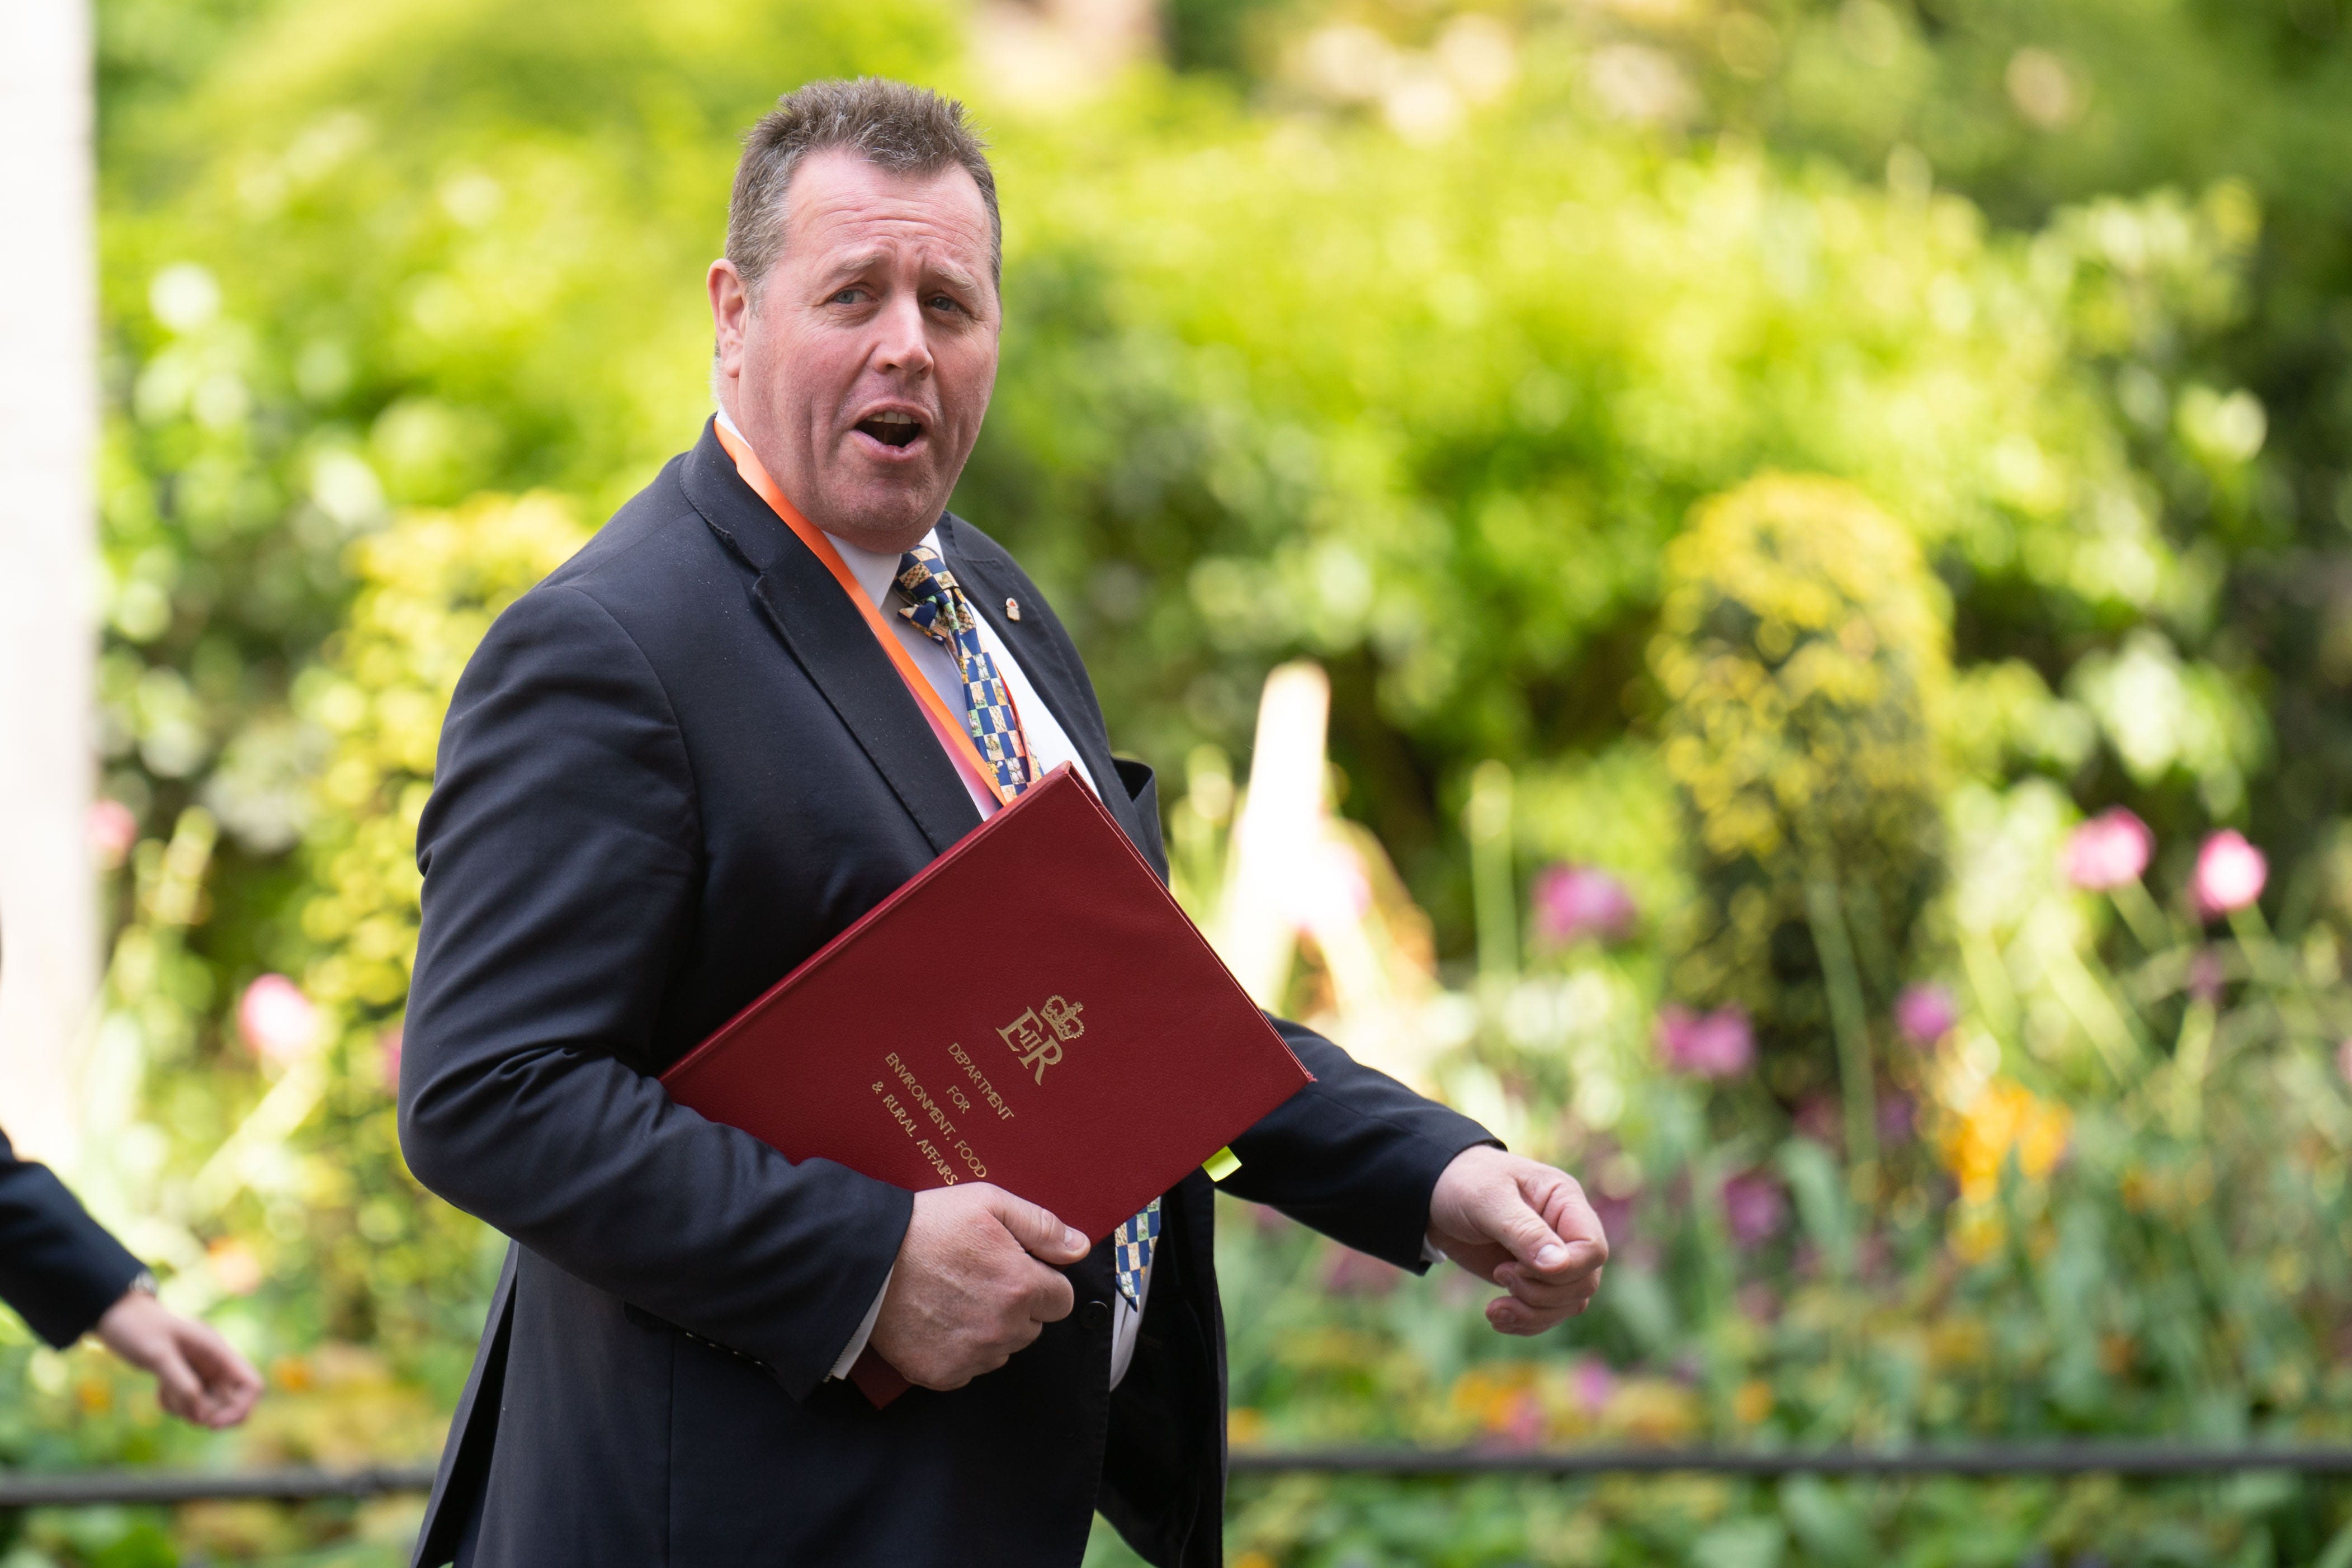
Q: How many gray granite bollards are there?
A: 0